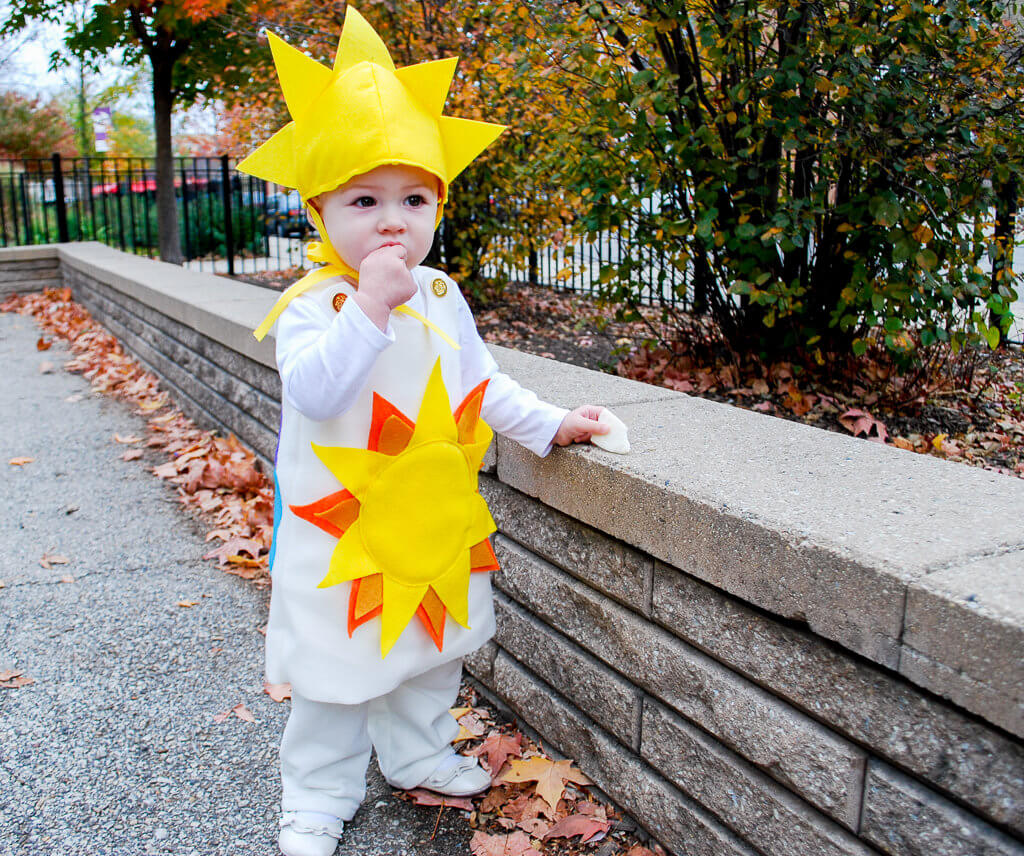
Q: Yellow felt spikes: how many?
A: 12